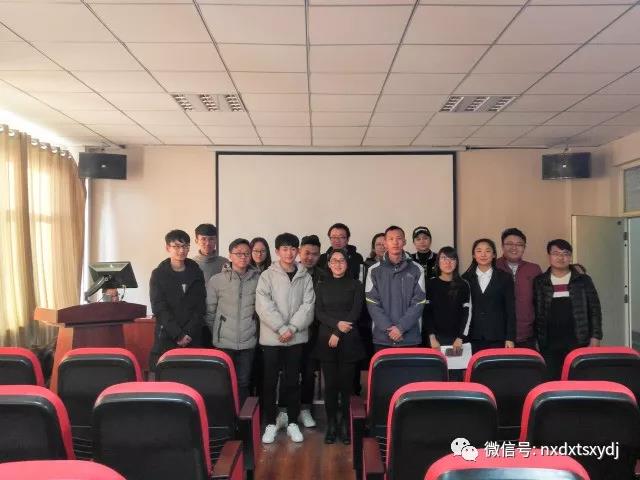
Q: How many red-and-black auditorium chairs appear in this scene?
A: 12